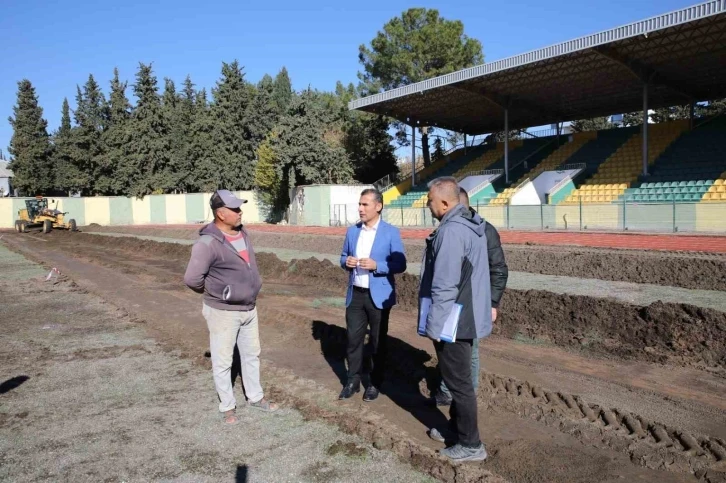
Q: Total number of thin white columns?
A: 3